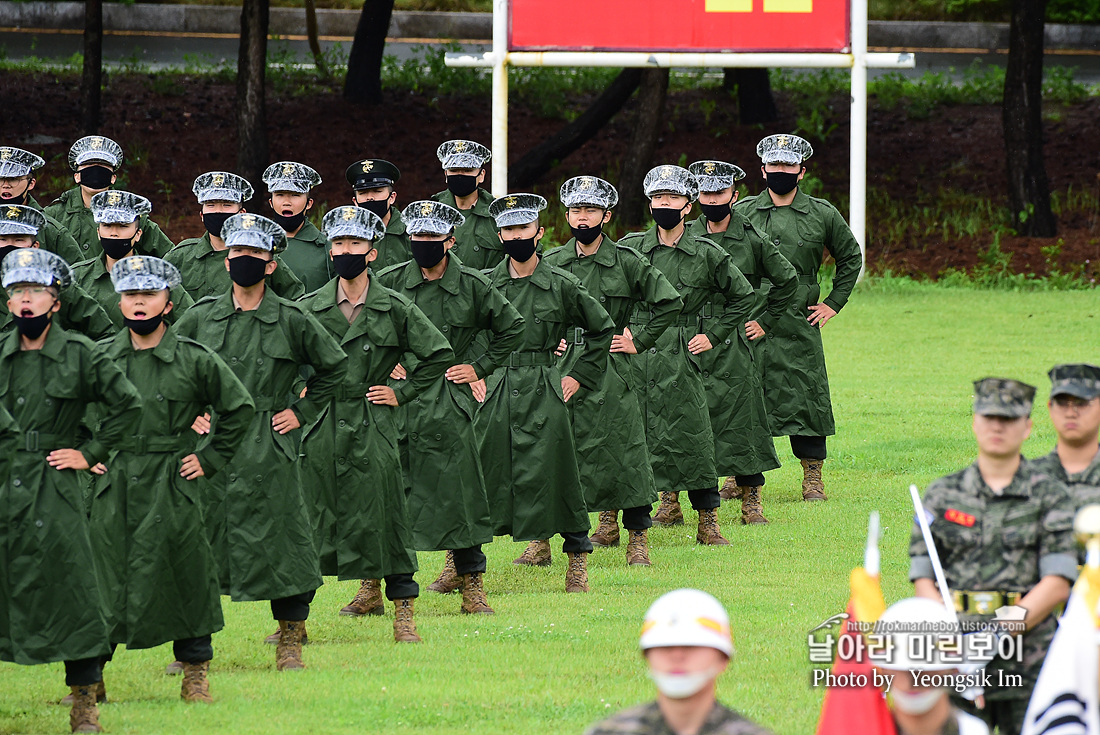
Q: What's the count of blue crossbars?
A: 0